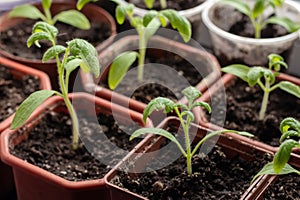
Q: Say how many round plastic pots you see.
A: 3